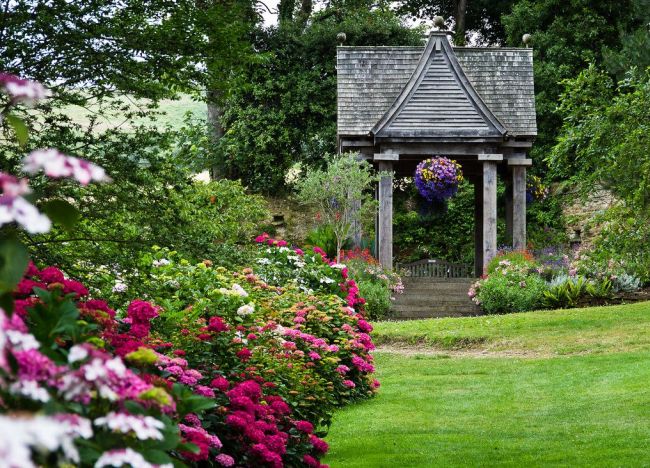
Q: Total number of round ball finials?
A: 3